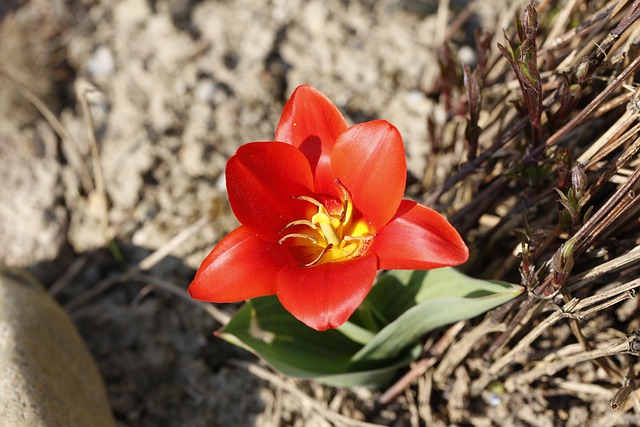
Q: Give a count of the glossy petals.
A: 6